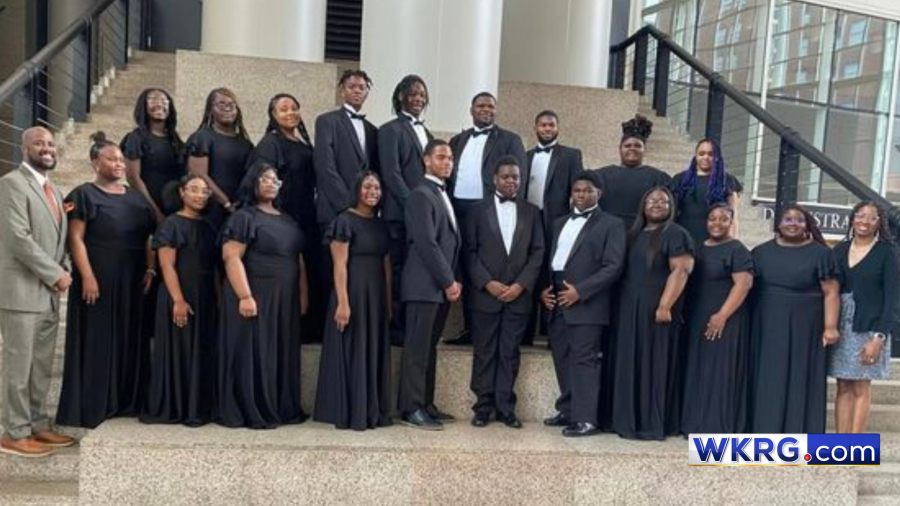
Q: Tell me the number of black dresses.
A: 12